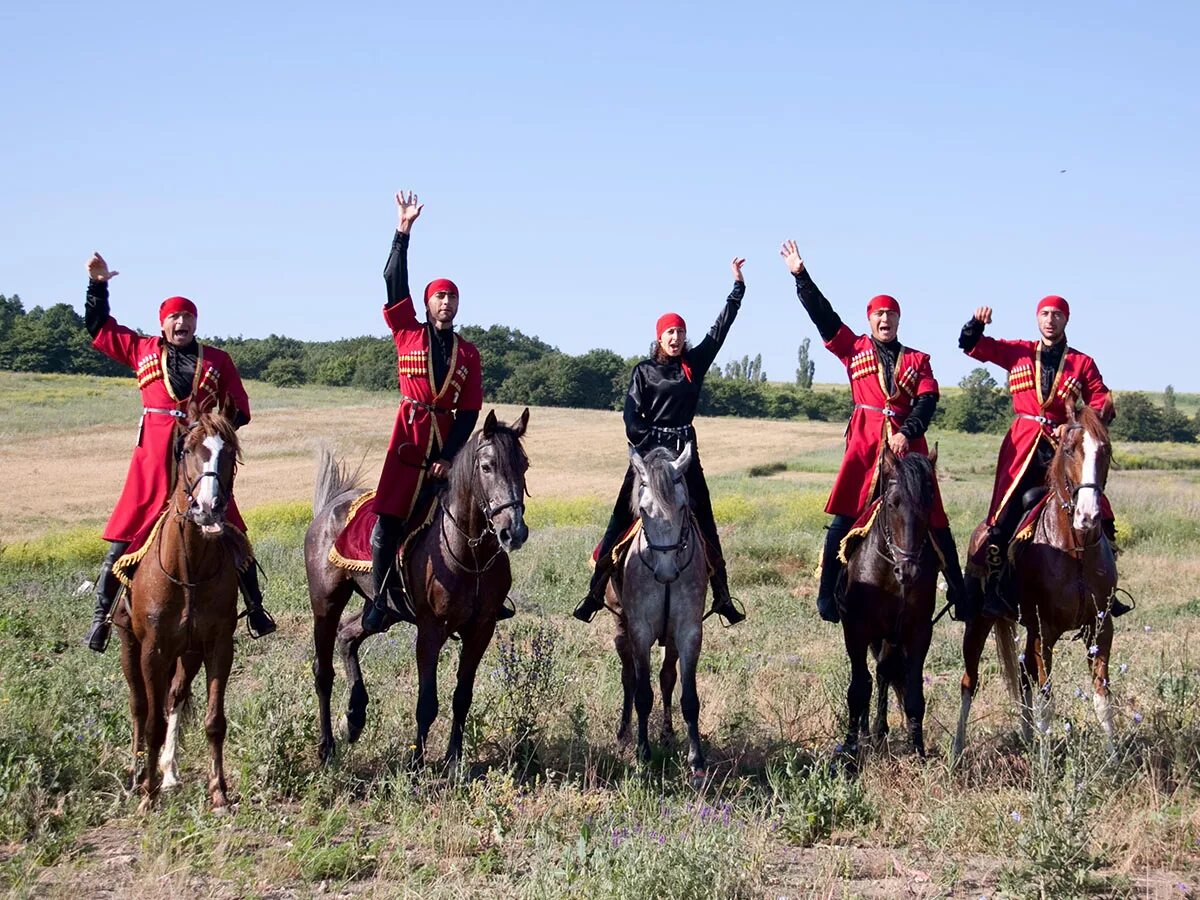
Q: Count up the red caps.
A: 5